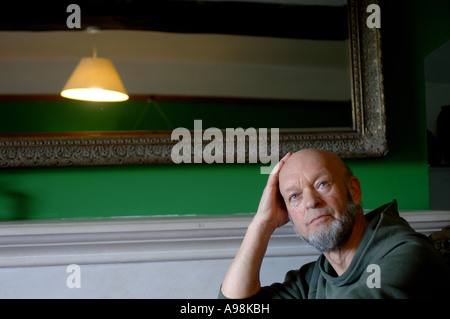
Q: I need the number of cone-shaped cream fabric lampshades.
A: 1